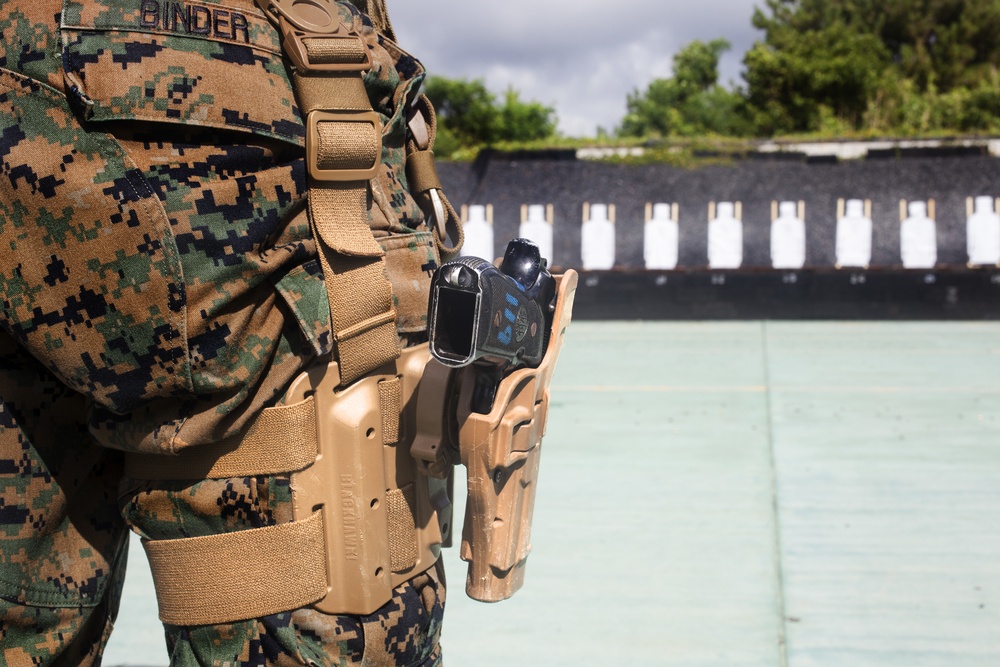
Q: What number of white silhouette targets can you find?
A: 9